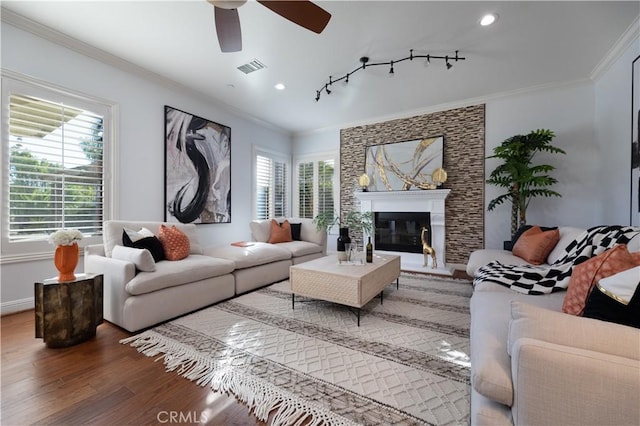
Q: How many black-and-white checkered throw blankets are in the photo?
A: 1